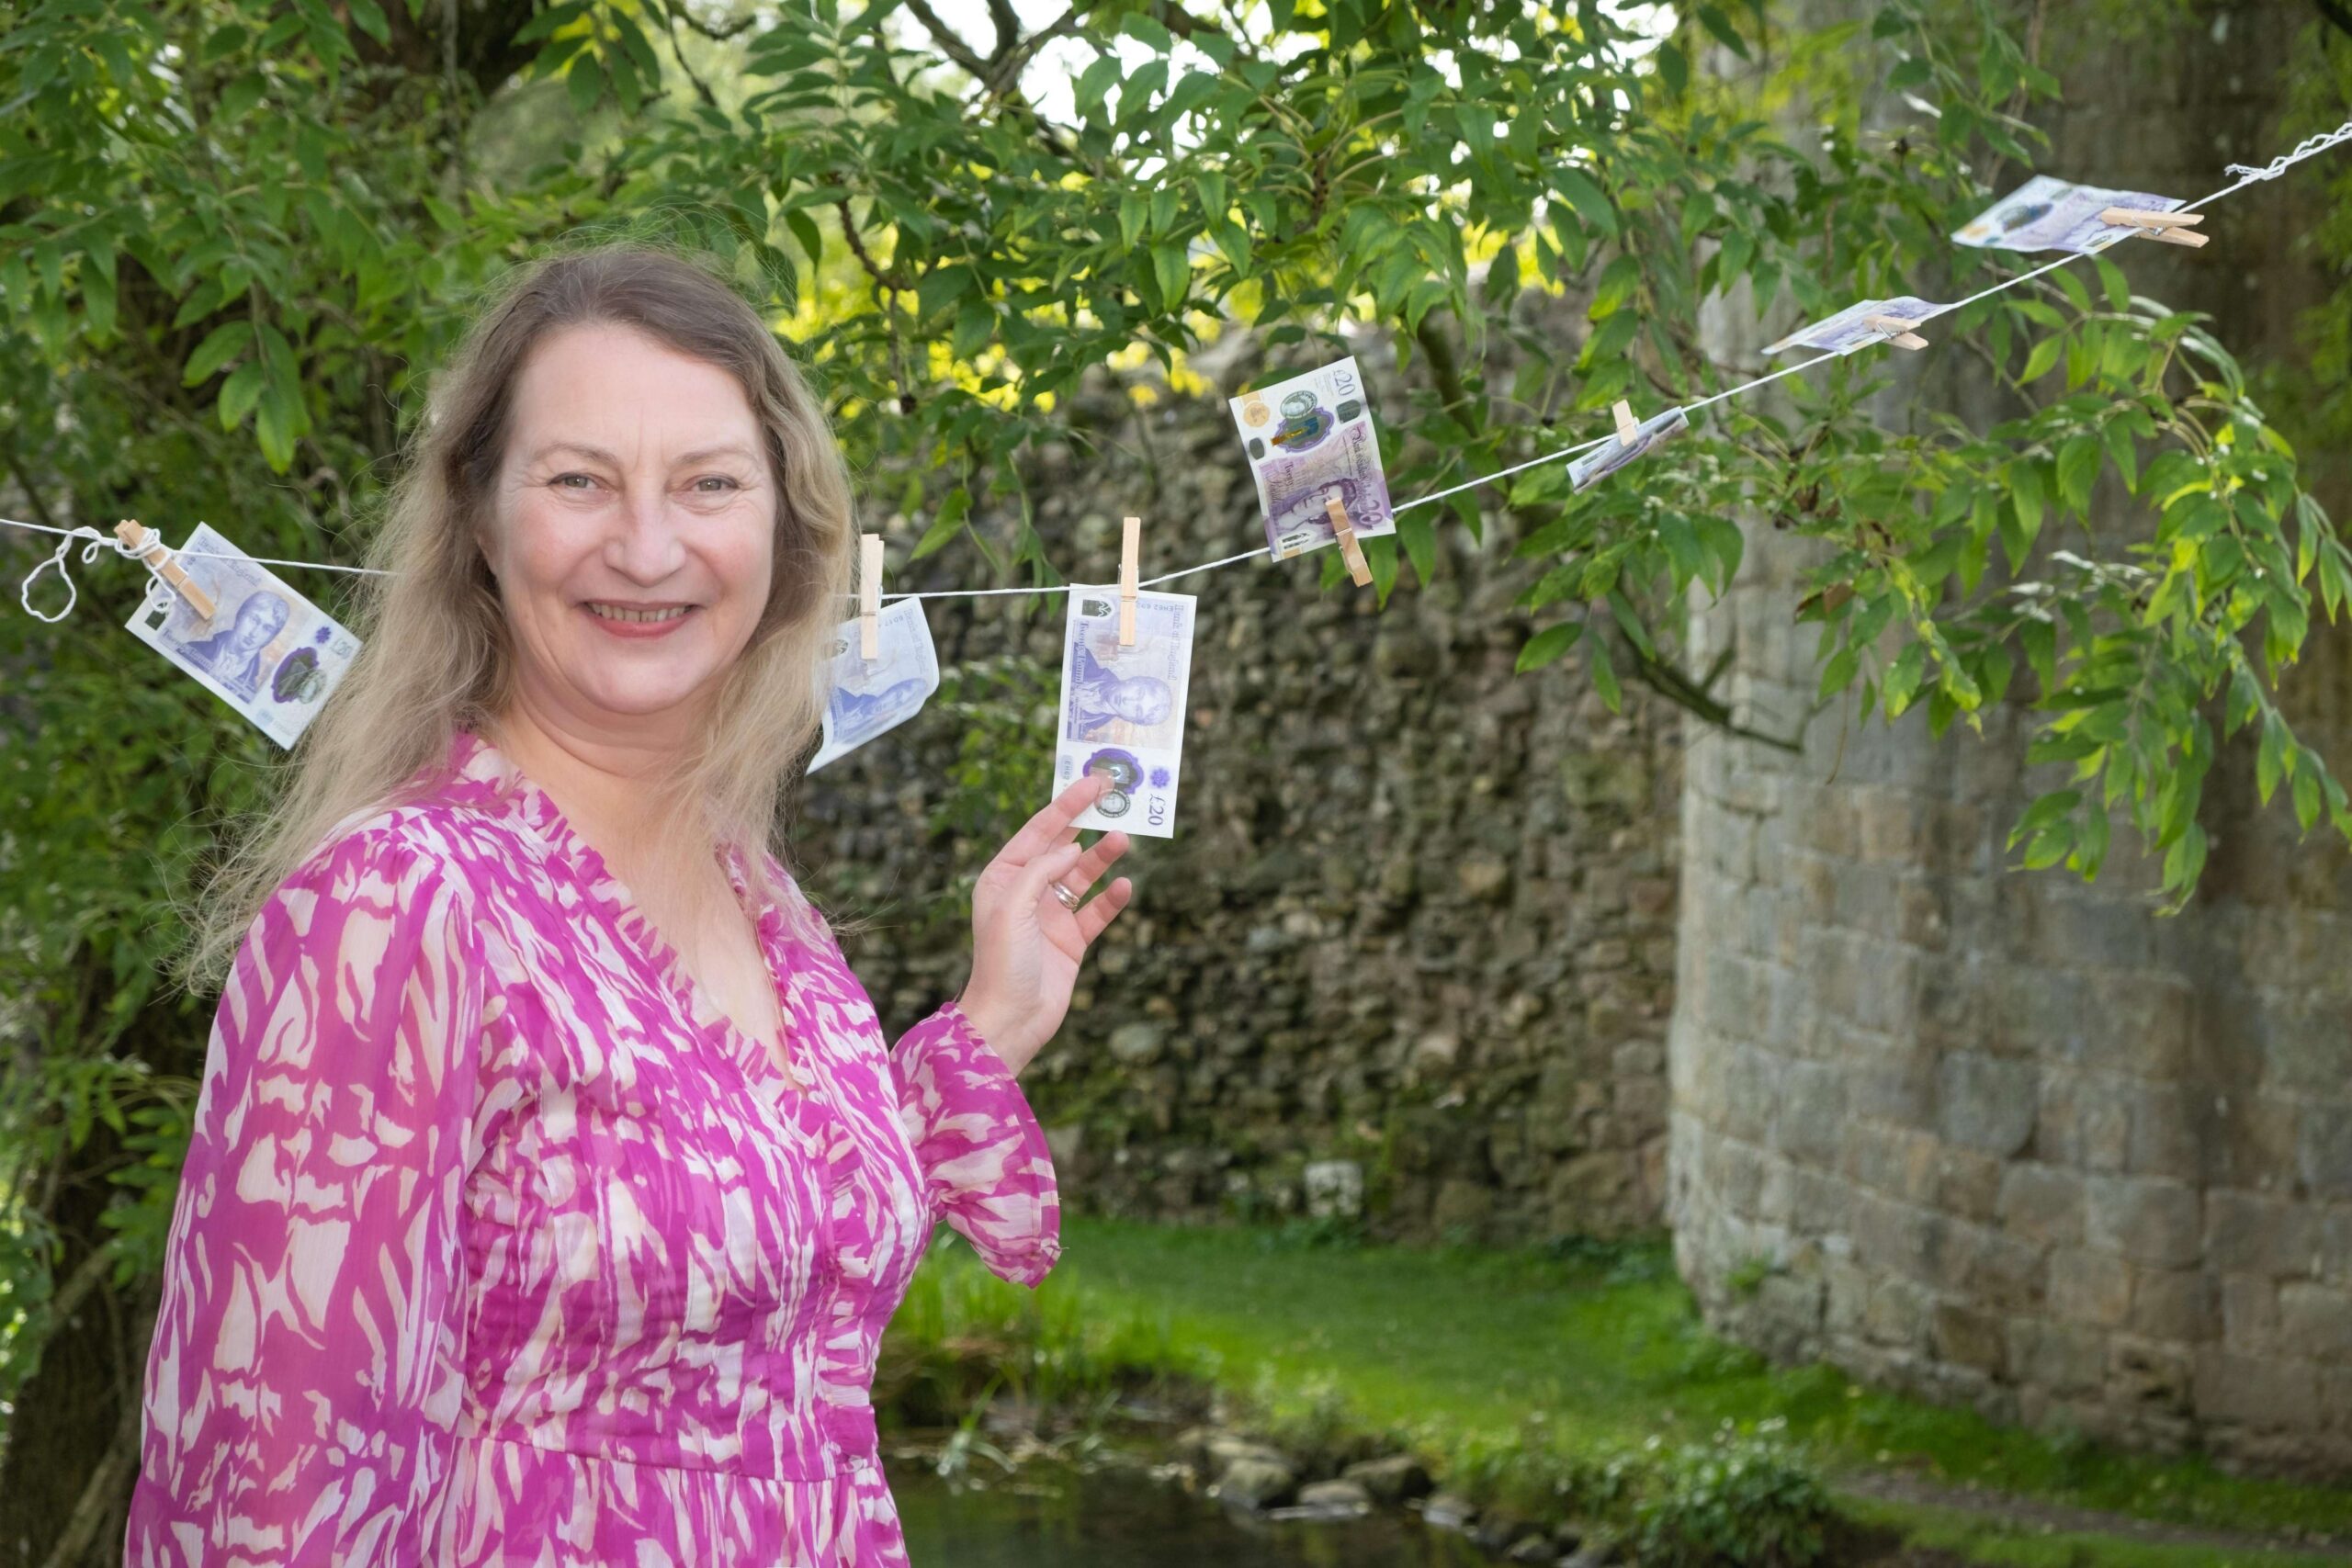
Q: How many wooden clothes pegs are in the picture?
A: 7